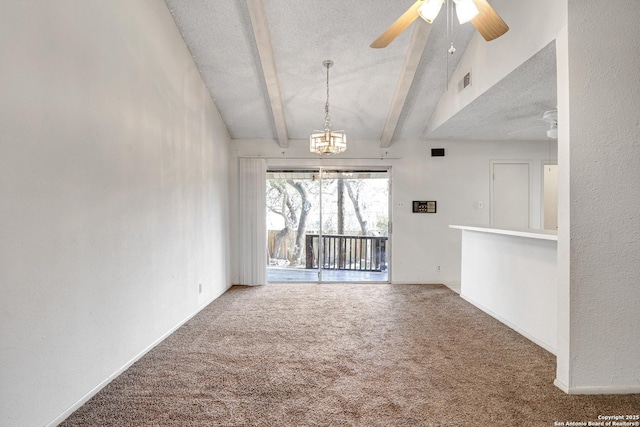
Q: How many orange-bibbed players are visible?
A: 0